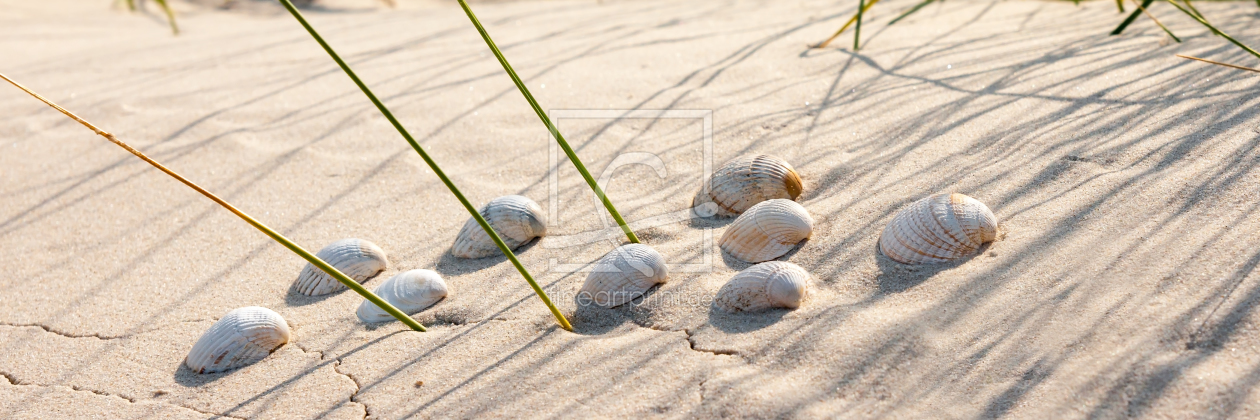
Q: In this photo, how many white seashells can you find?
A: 9